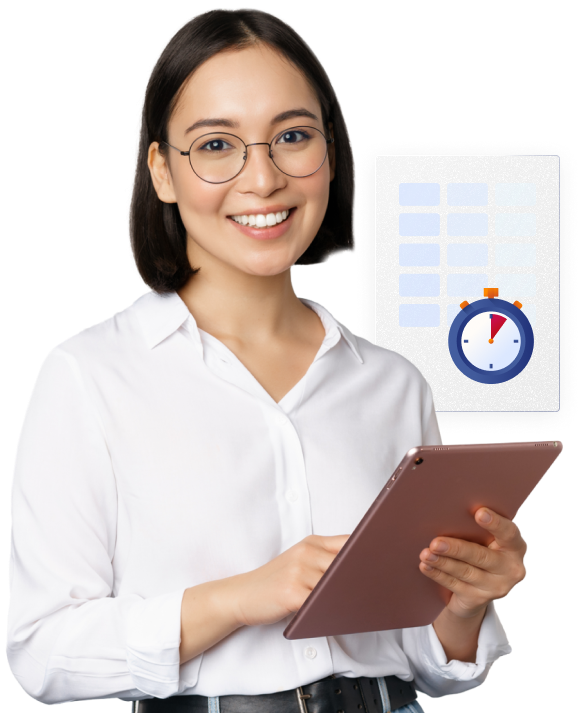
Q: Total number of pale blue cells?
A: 15